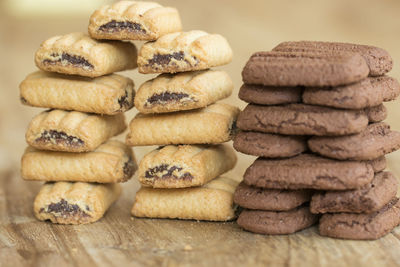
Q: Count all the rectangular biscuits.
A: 11